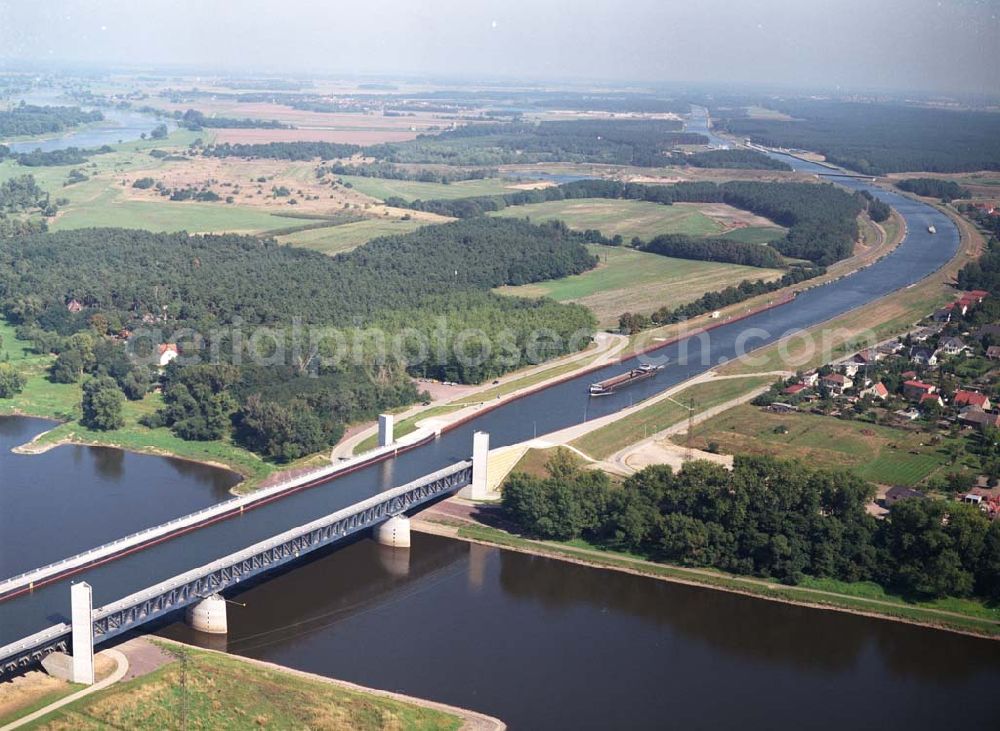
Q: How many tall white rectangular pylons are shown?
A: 3